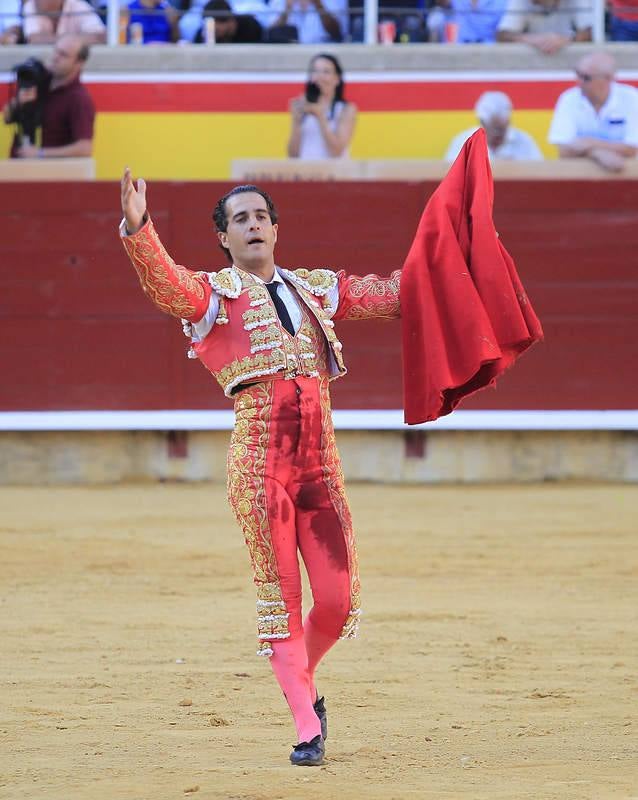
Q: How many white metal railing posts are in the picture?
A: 3